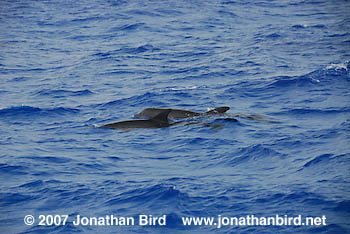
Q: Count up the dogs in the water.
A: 0